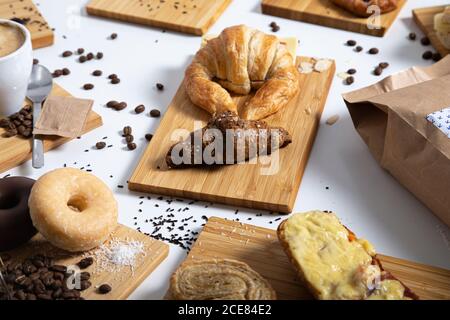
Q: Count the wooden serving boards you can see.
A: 8